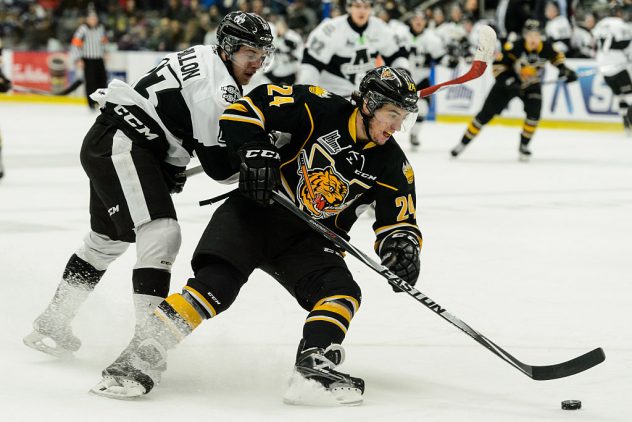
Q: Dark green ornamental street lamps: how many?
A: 0